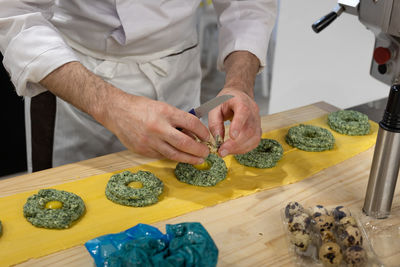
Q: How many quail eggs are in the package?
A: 11